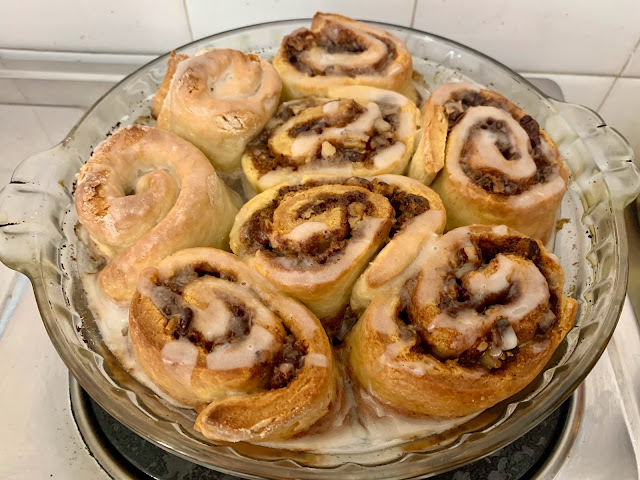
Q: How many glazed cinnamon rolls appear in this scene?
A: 8